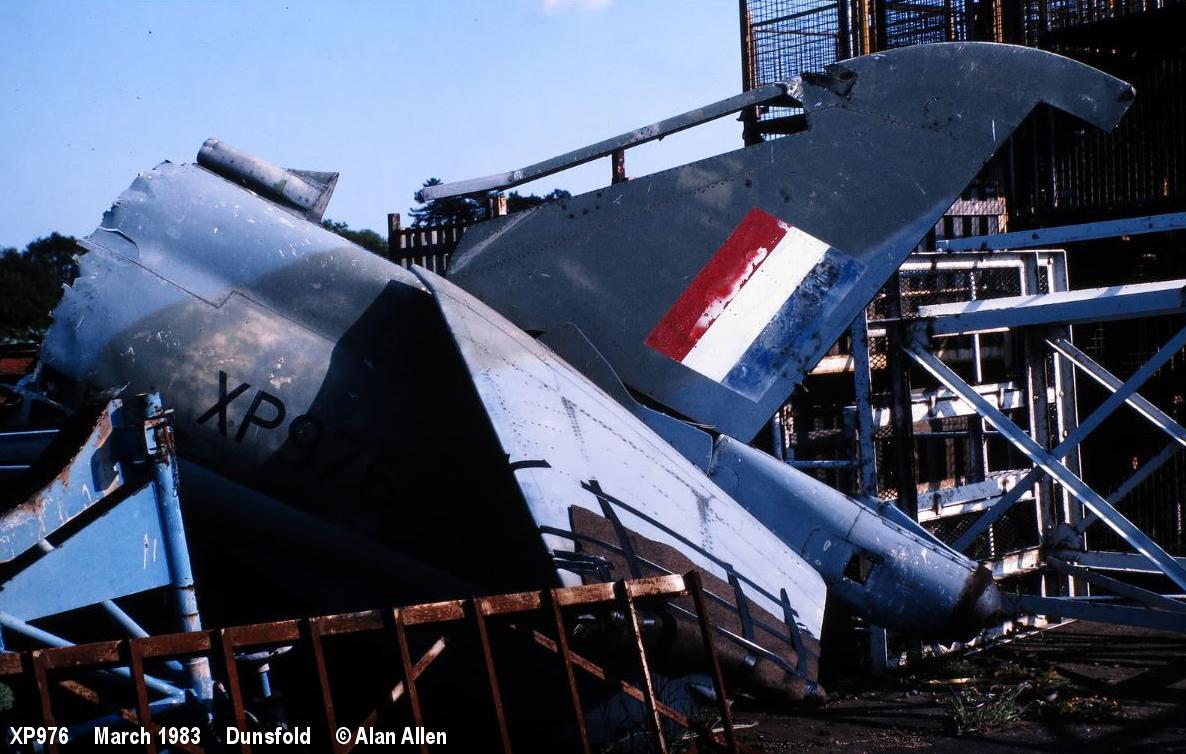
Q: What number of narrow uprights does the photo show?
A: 9